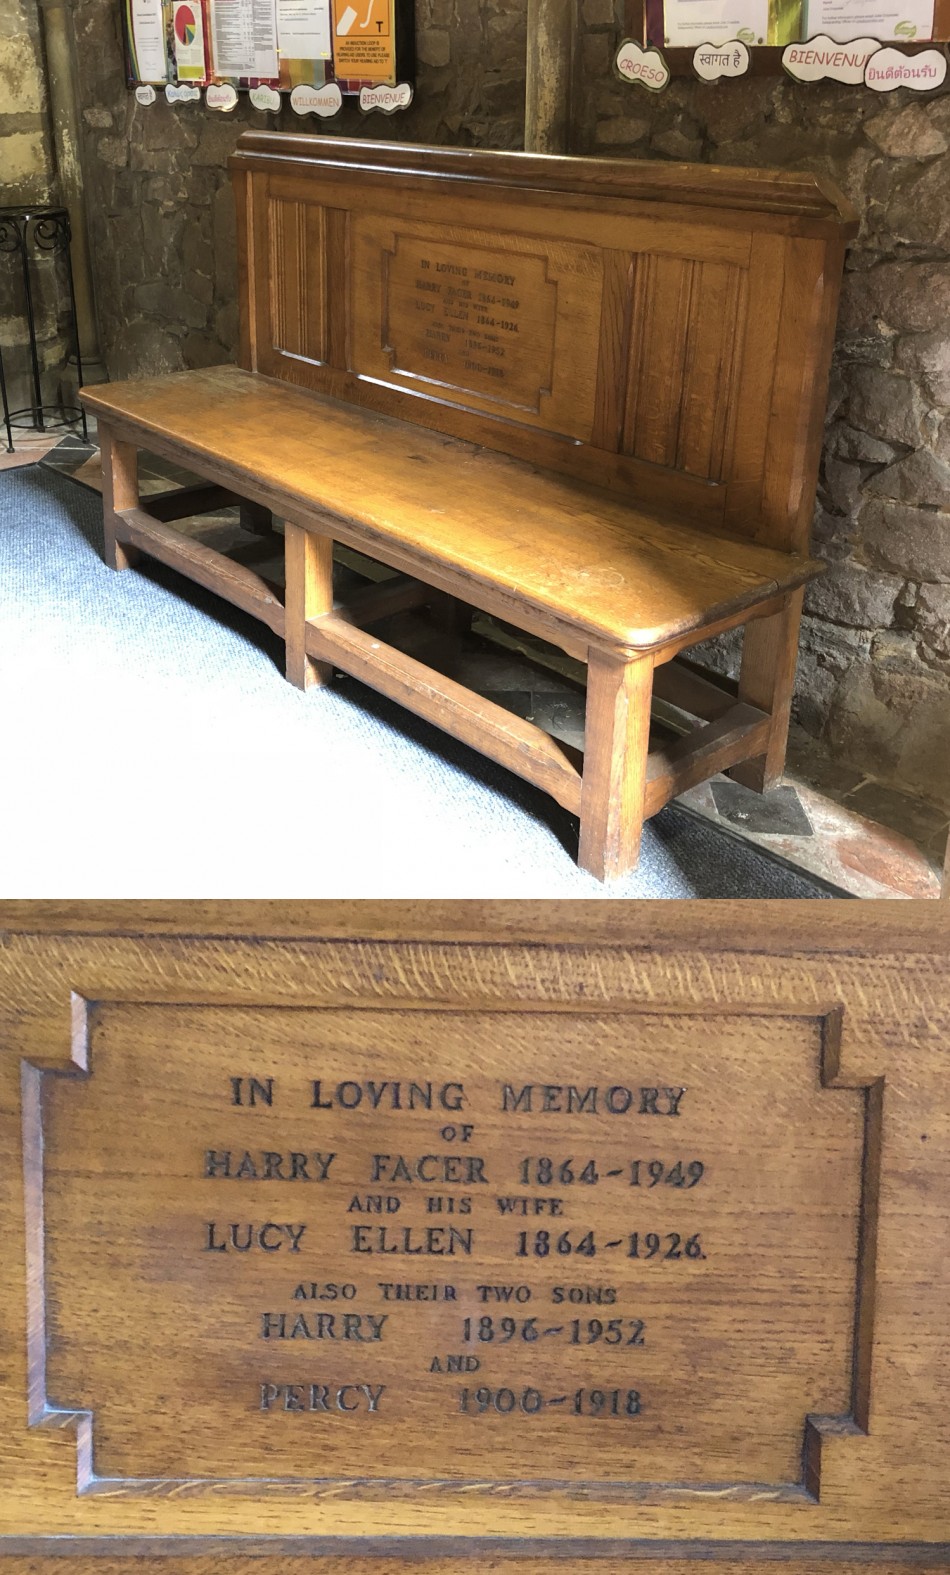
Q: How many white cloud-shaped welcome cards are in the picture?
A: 10